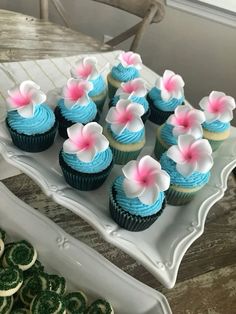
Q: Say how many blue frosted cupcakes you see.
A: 12